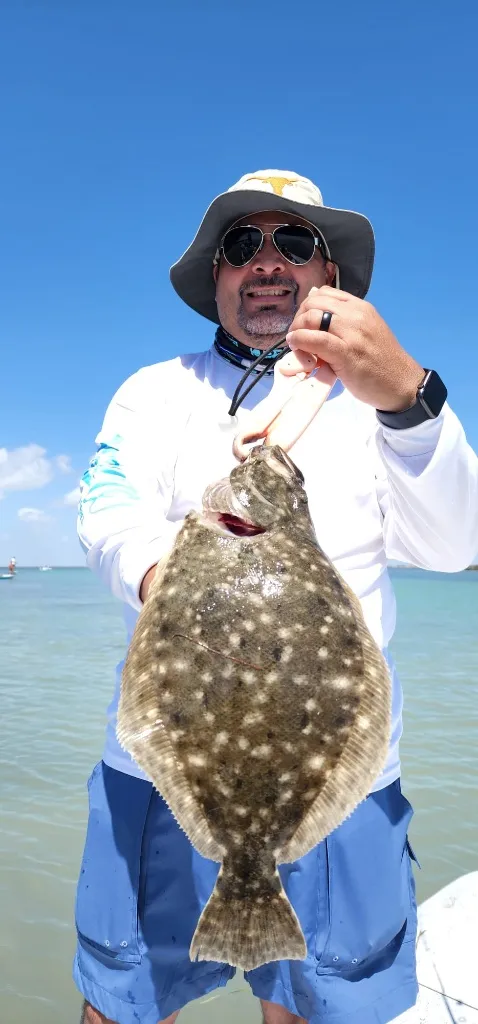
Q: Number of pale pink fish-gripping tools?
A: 1